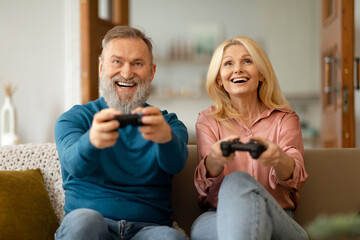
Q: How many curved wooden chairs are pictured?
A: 0